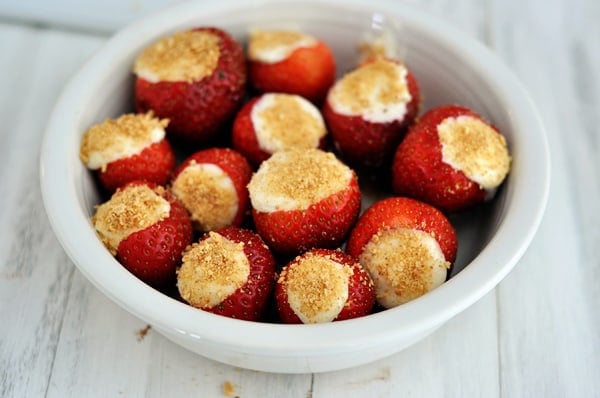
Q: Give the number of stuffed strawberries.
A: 13